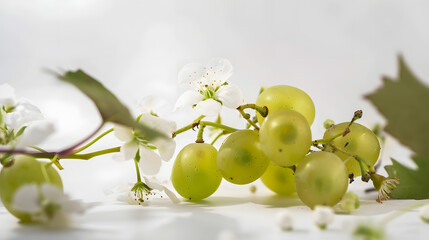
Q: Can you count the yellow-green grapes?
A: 8